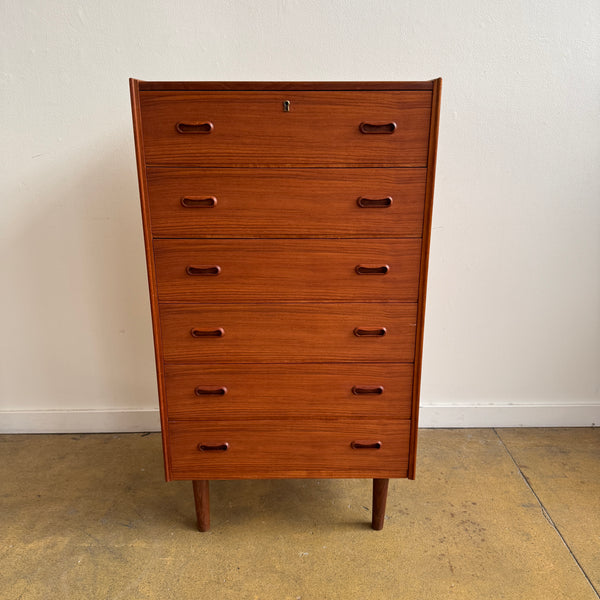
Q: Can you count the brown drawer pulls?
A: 12